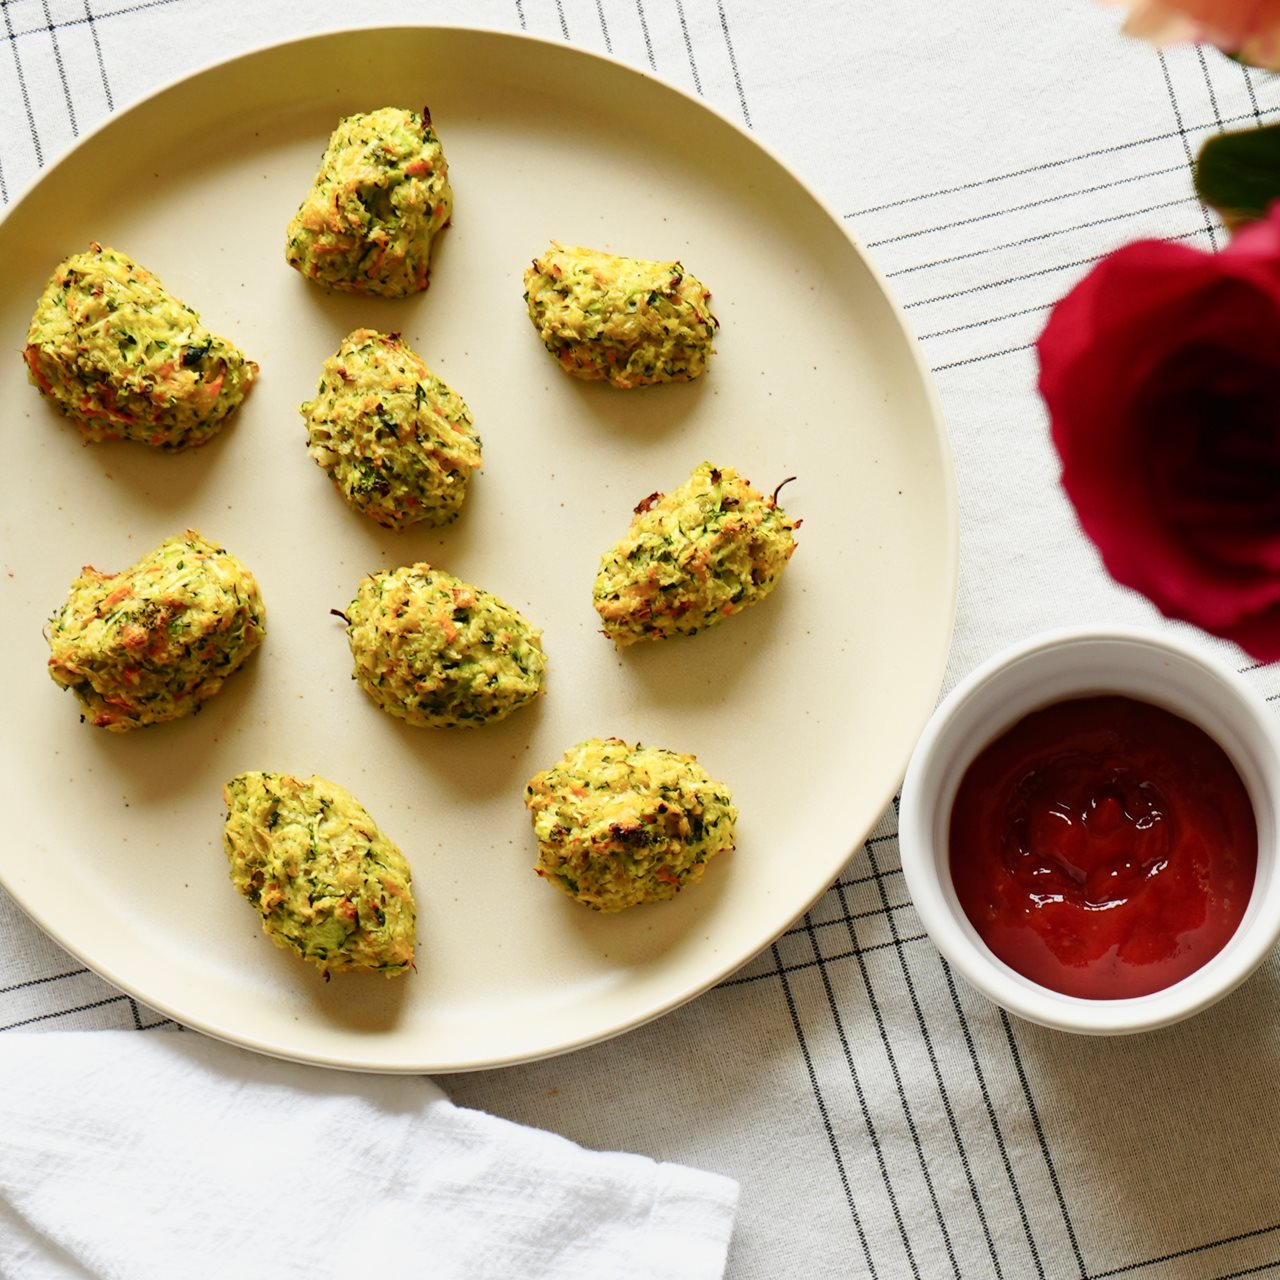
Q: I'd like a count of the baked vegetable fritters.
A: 9